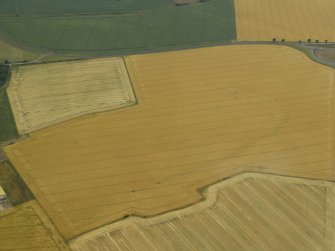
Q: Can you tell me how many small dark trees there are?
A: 6